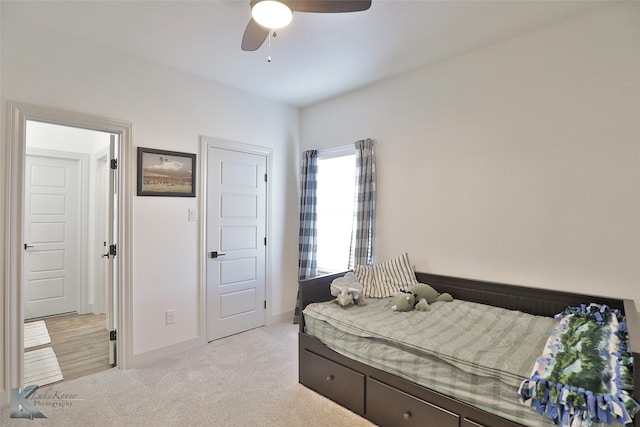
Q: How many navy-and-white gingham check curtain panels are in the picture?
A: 2